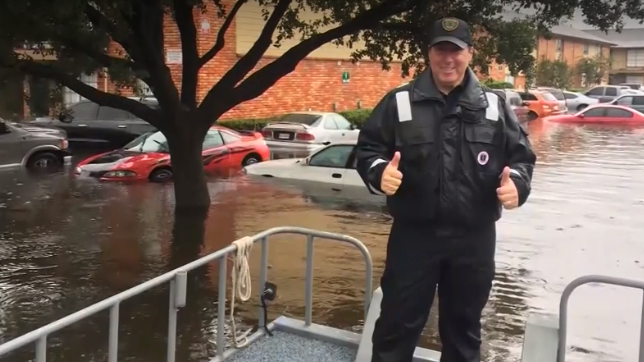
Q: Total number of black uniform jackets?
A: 1